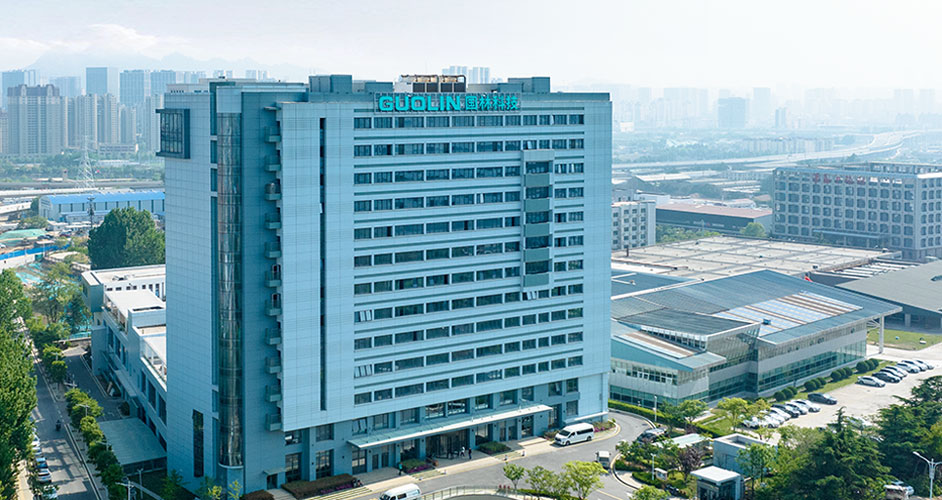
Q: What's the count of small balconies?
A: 11